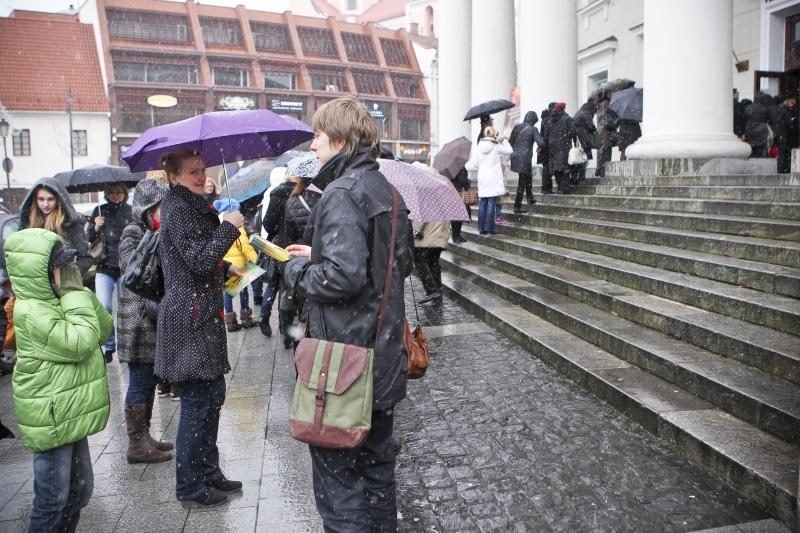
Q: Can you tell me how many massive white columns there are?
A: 4